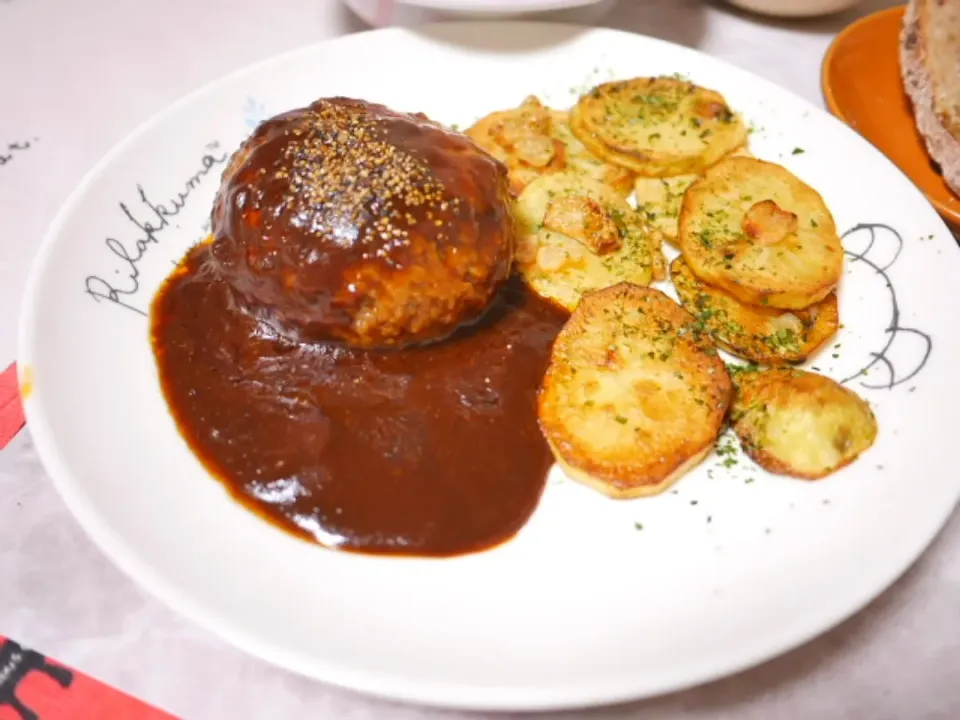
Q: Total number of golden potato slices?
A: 8